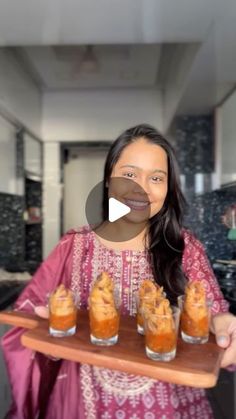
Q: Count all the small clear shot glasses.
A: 5